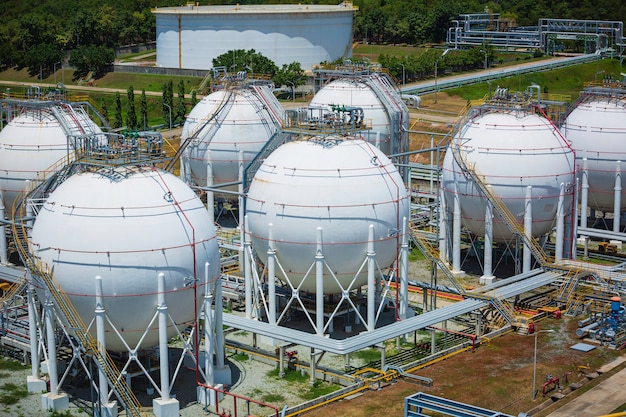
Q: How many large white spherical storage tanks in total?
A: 7